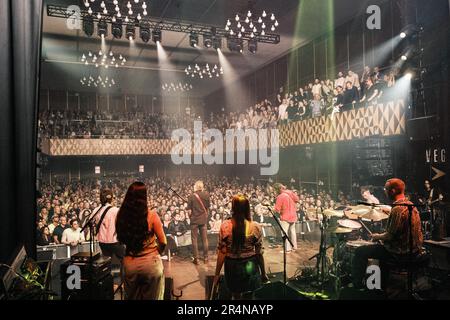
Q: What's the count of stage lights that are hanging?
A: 12